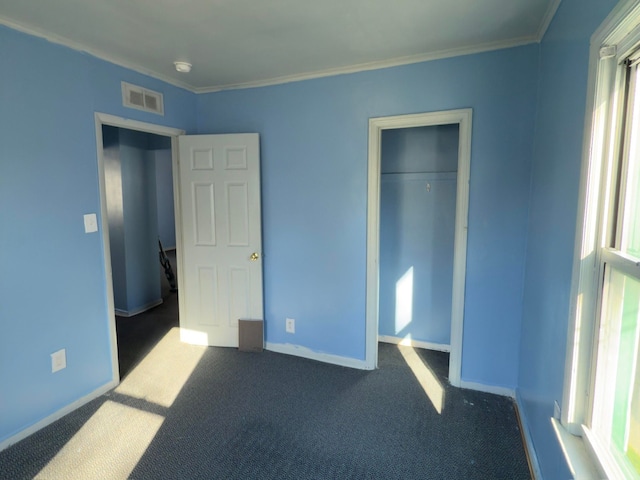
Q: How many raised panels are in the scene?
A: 6